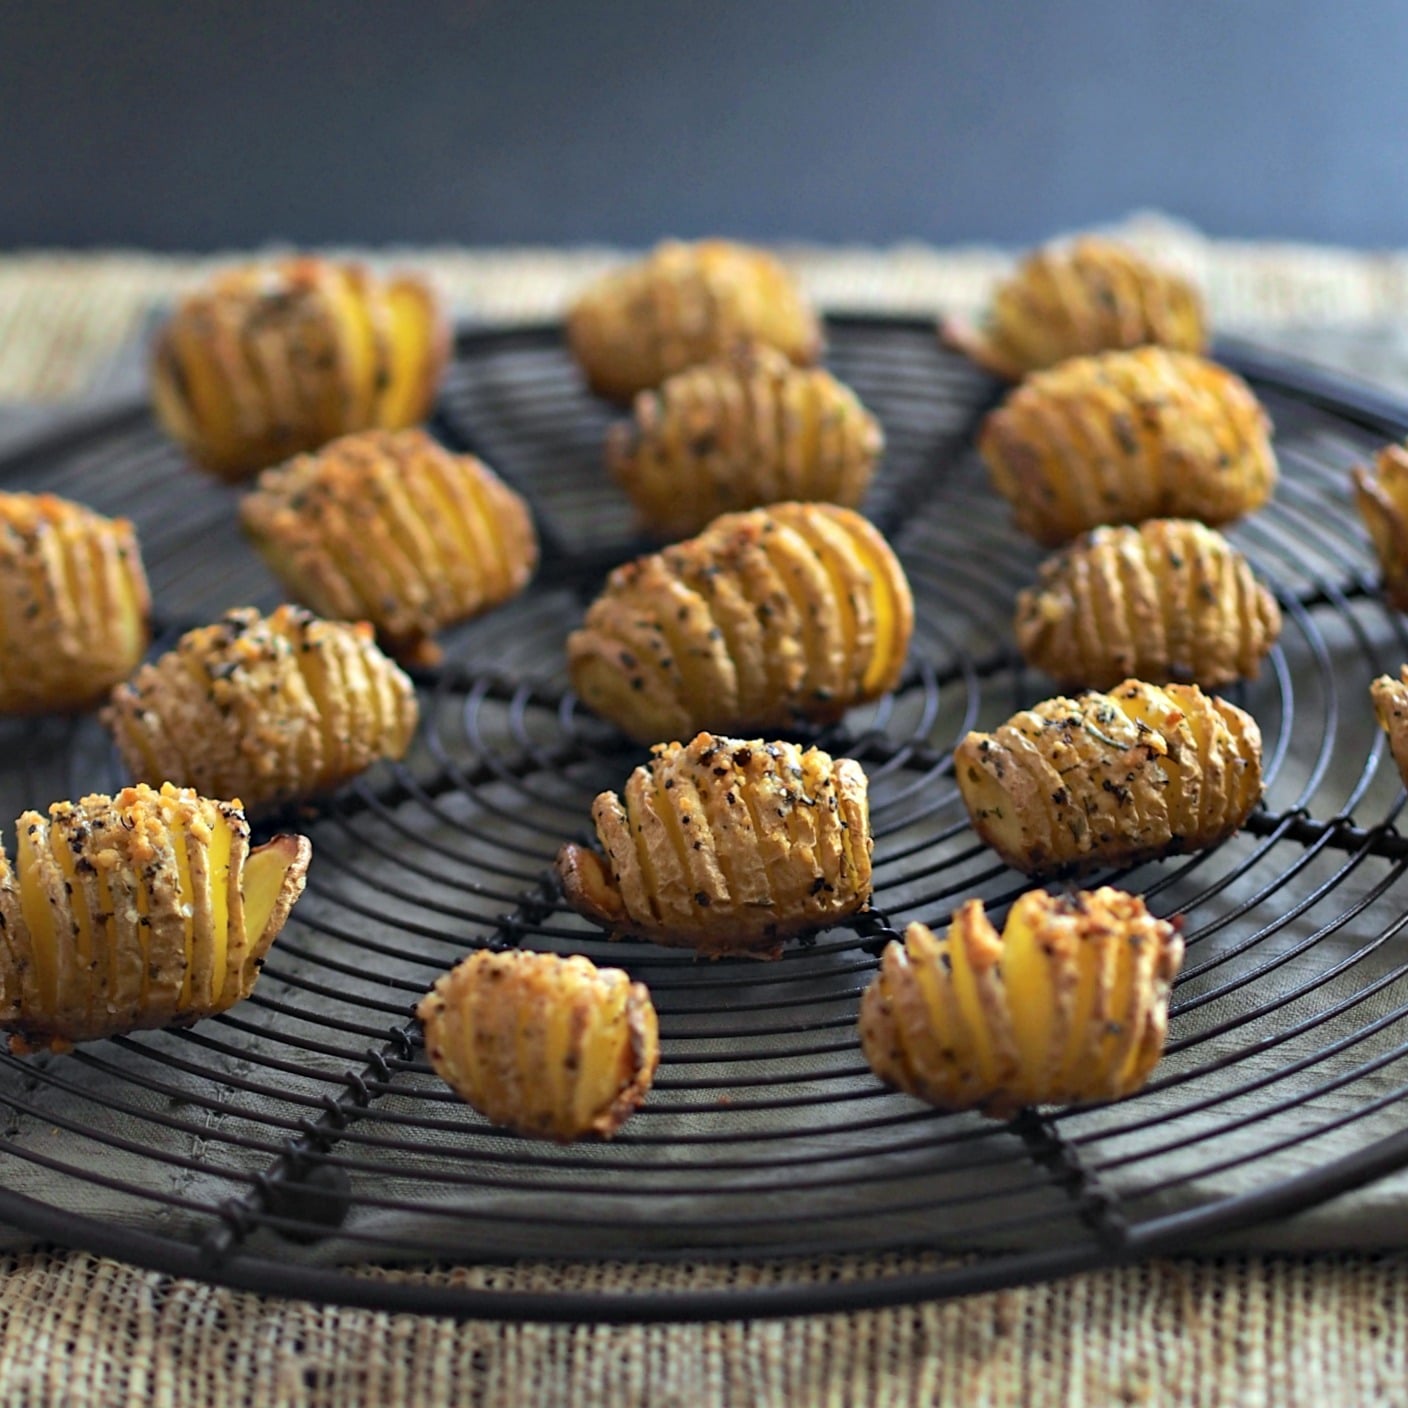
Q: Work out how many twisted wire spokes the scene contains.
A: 8